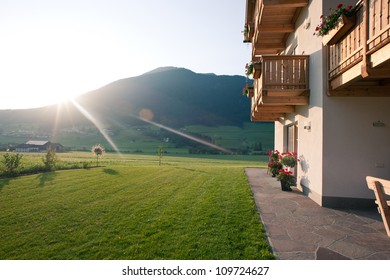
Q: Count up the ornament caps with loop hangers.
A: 0